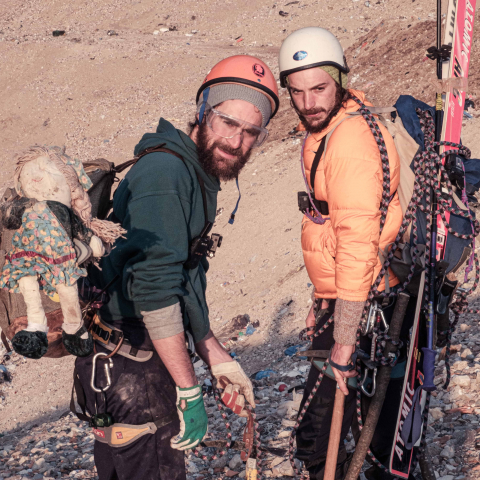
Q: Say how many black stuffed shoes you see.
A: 2